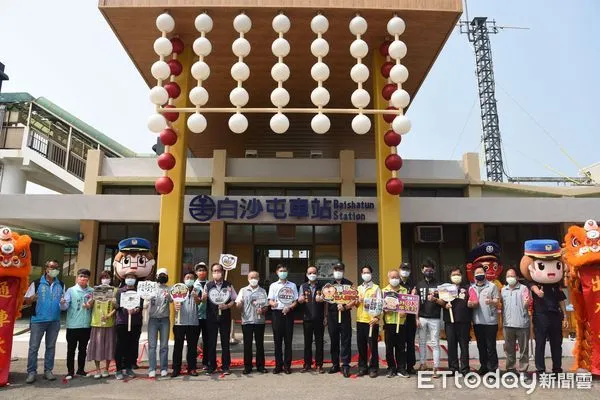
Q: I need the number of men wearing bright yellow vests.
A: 2